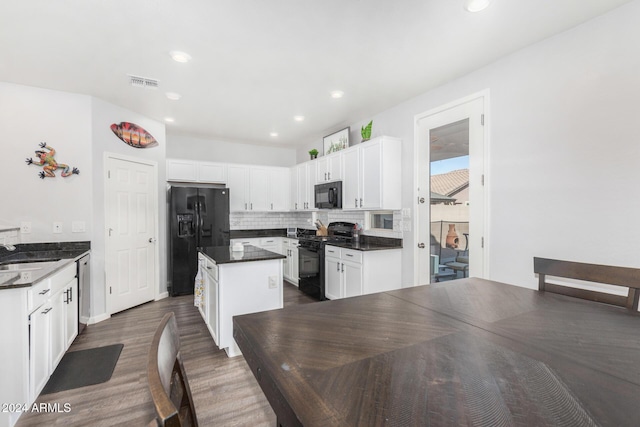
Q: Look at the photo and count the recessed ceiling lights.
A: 7